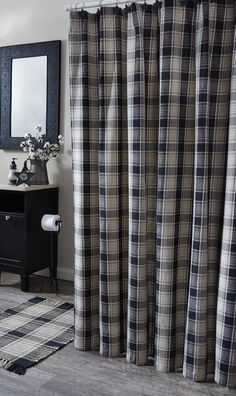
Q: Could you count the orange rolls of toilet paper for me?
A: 0